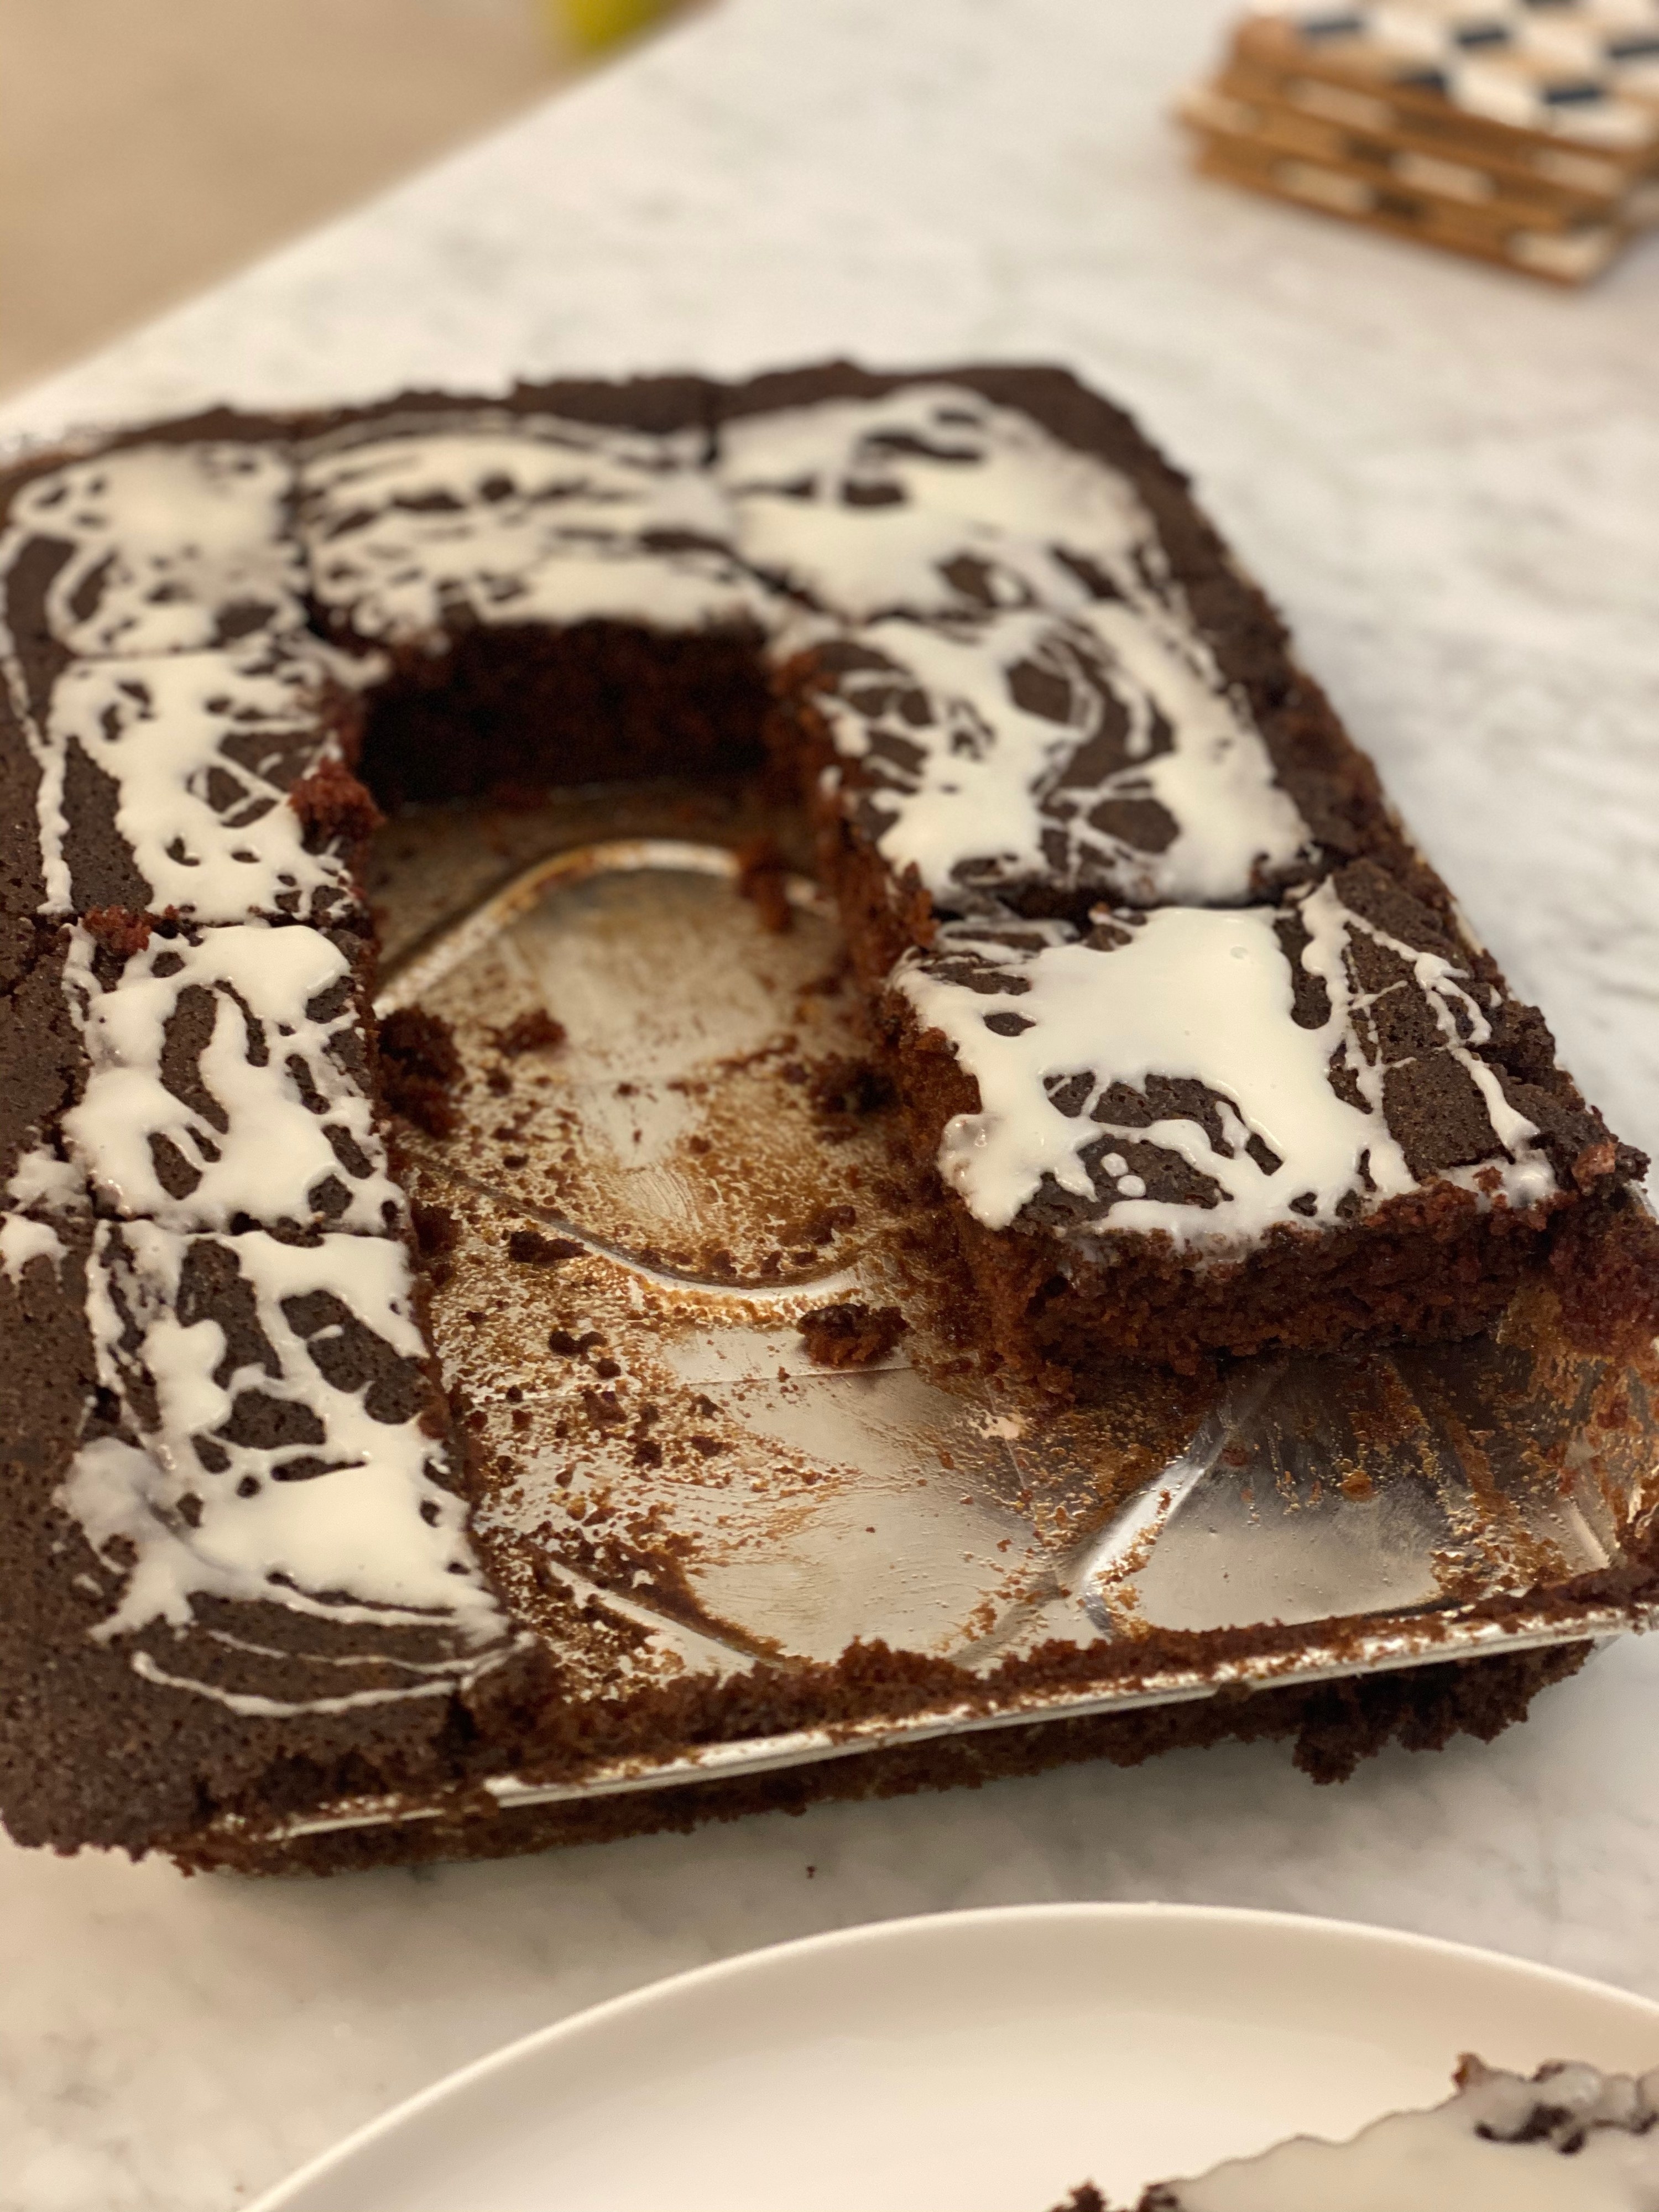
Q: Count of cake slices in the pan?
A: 8